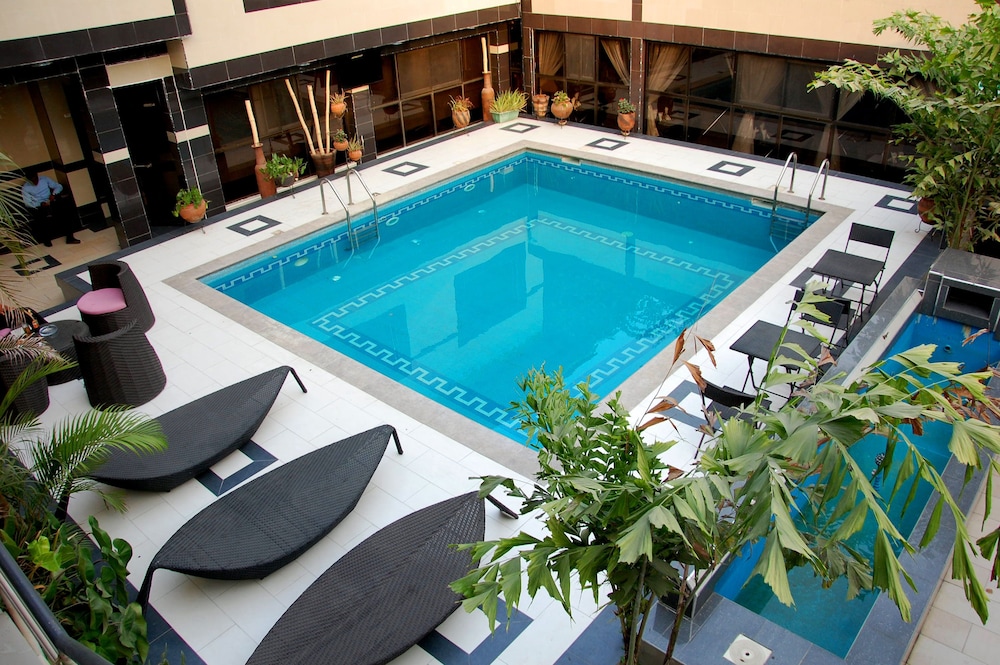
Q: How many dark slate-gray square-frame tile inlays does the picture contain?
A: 11